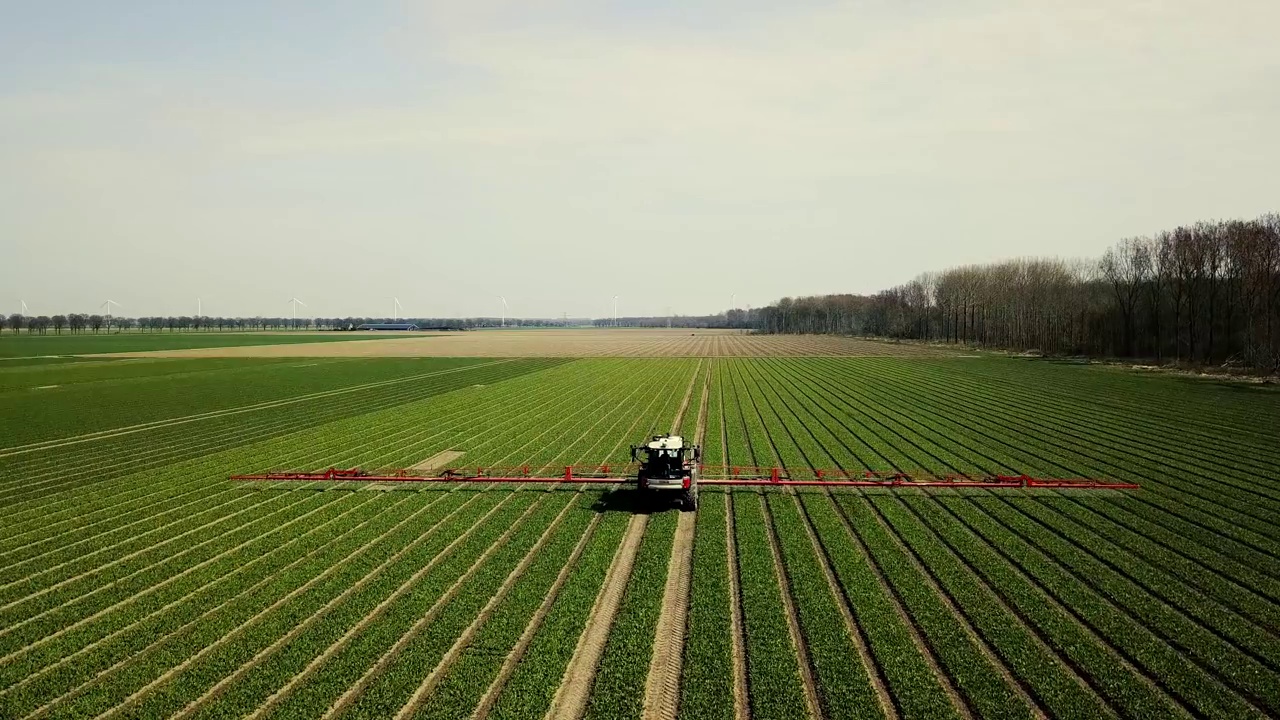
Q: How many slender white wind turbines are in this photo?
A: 8